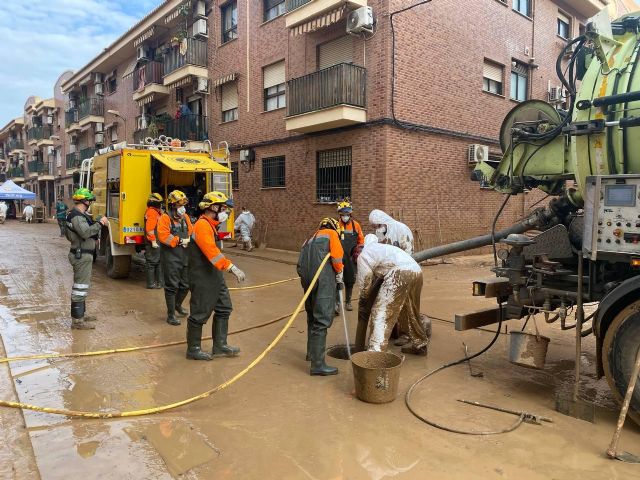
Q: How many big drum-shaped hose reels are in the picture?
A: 1